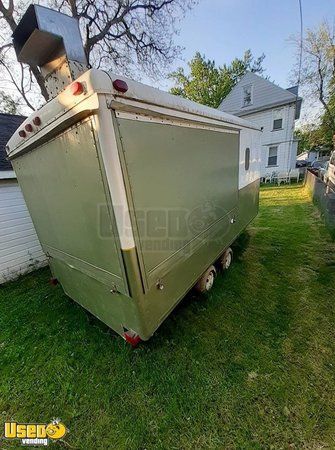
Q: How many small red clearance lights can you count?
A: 5